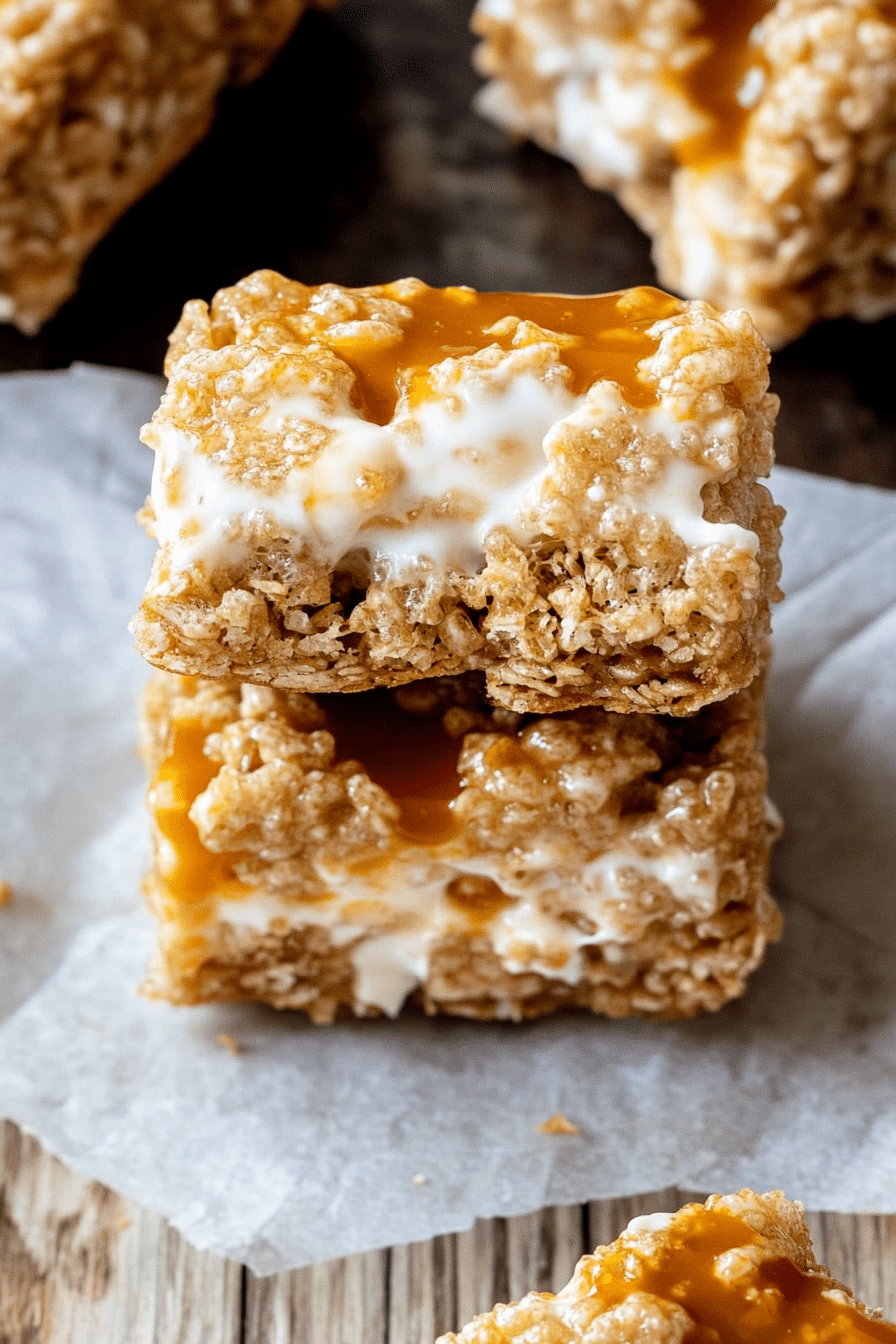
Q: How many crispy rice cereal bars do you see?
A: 5